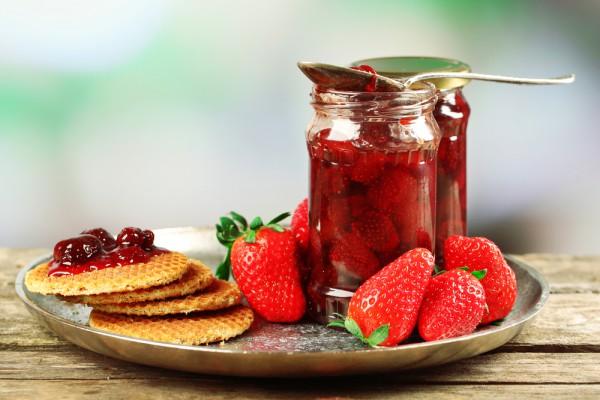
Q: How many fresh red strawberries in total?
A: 5